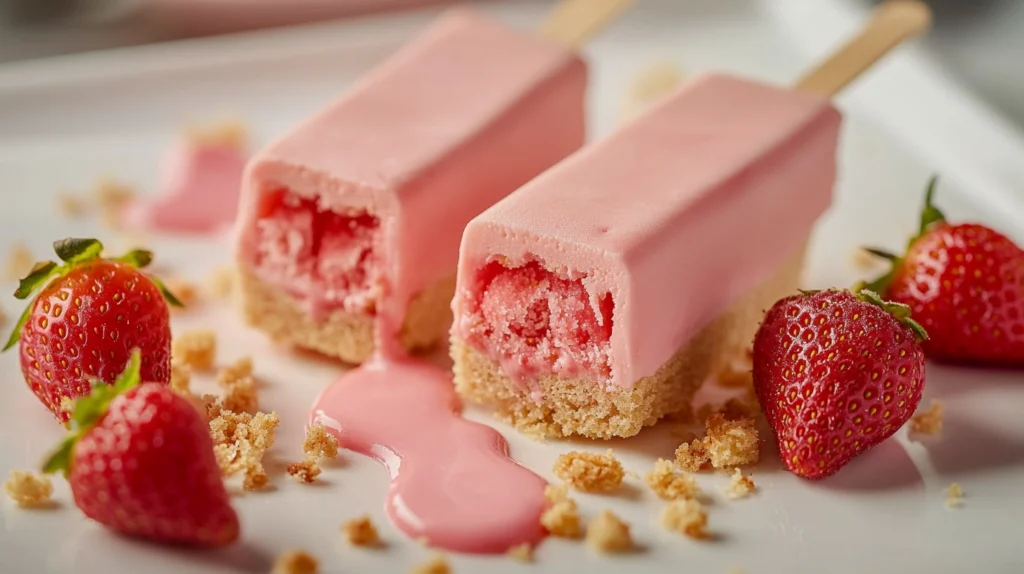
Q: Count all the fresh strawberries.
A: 4